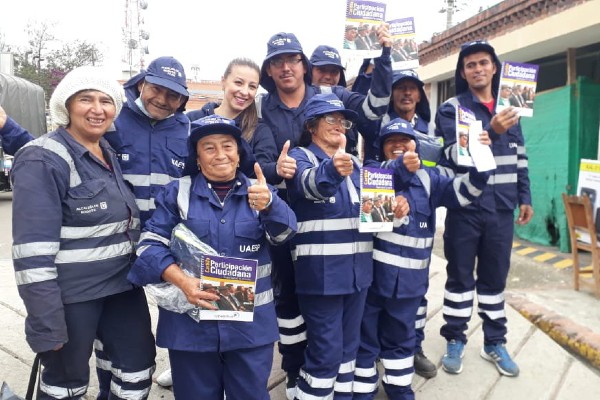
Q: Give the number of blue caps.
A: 8